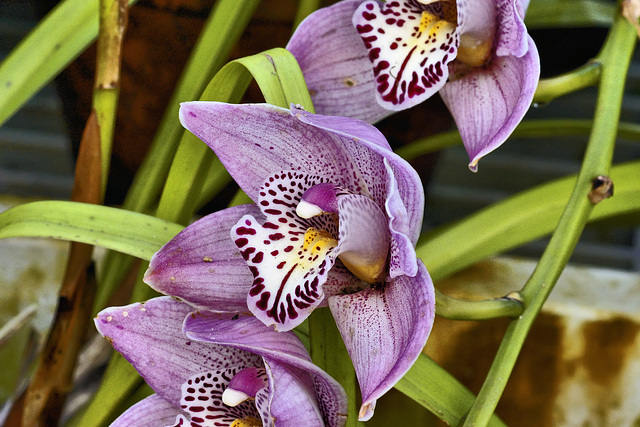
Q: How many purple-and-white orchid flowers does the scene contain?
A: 3